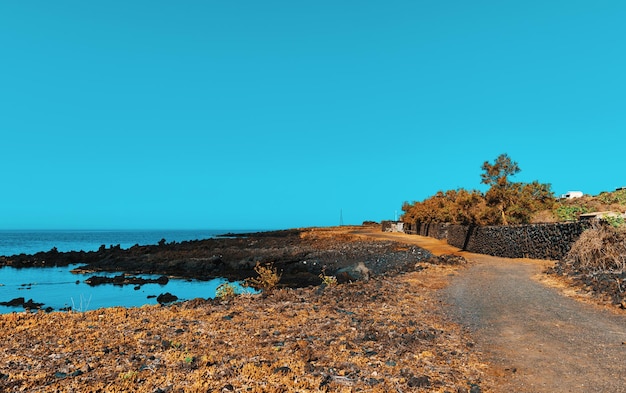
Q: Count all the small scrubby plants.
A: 3